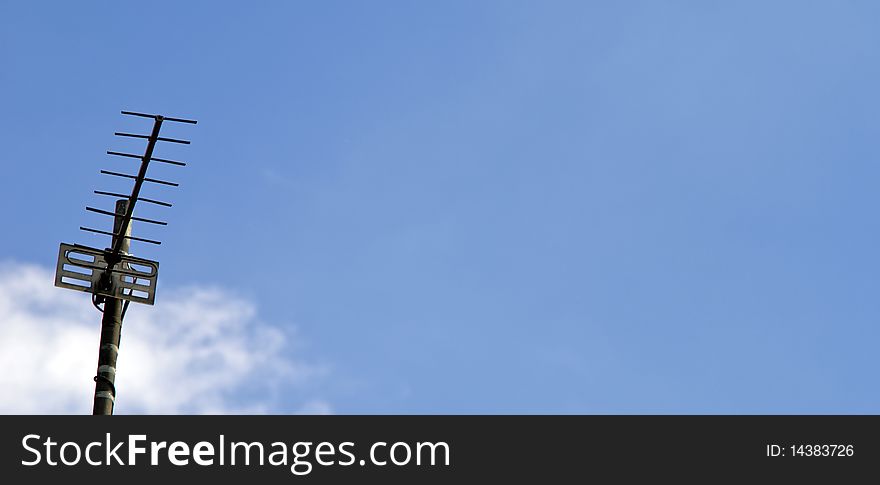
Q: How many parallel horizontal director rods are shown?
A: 7